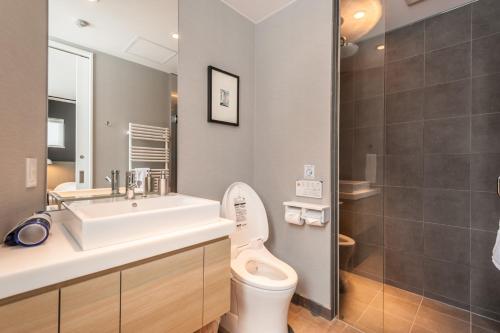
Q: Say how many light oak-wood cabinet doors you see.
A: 4